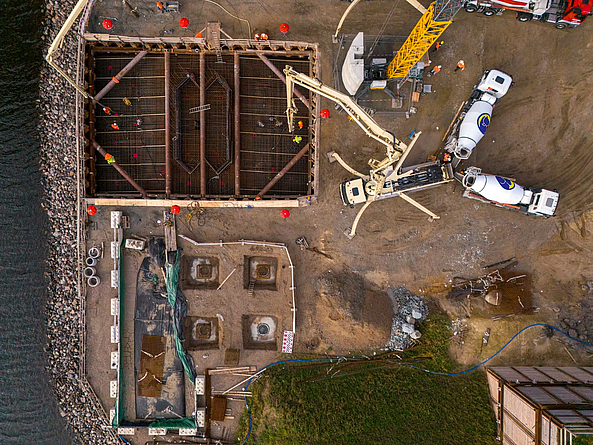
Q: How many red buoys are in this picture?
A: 7